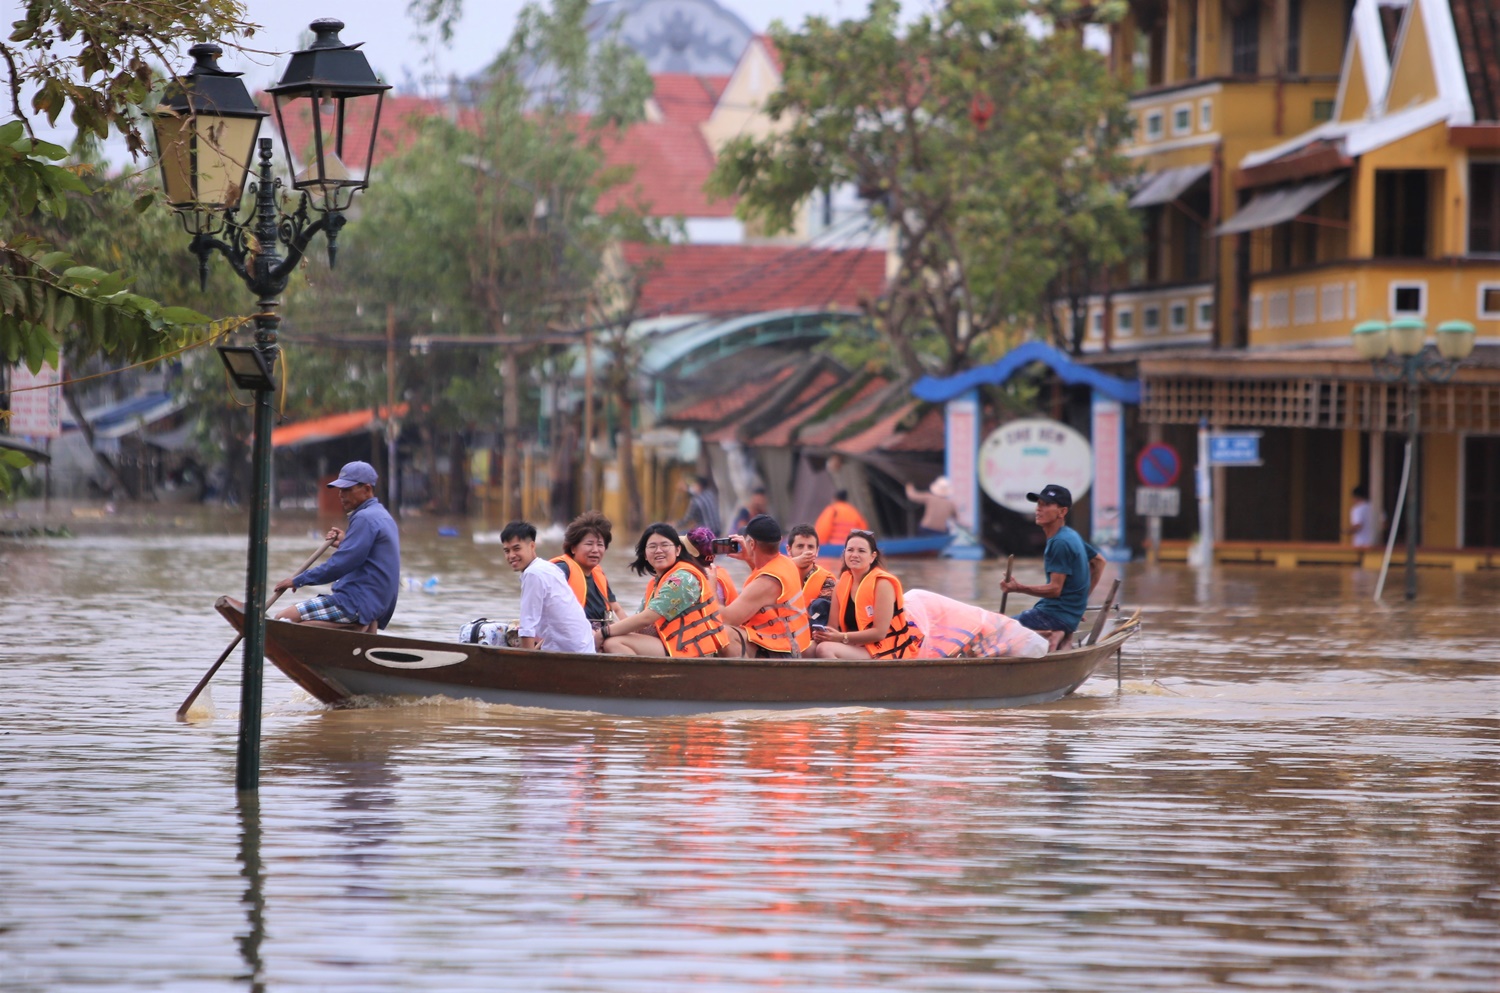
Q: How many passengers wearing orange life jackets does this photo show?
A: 6